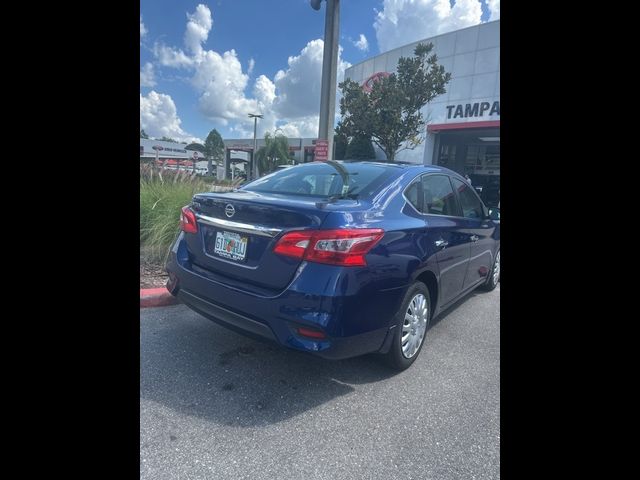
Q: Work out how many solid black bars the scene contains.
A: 2